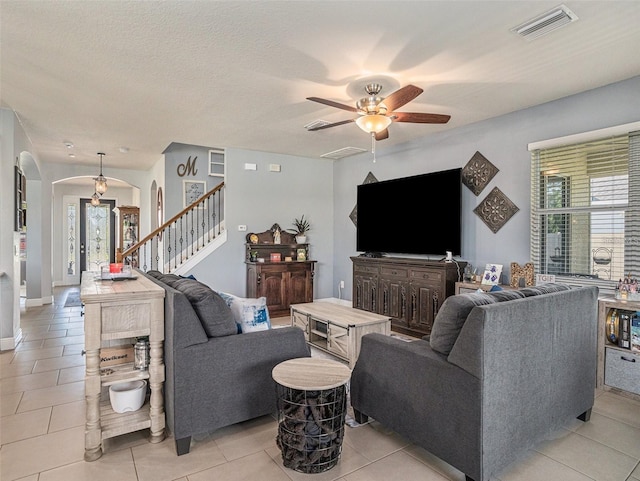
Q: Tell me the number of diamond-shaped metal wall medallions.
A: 4